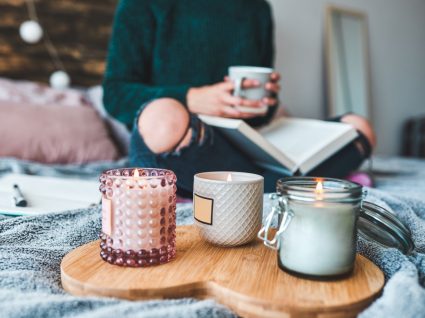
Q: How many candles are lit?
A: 3